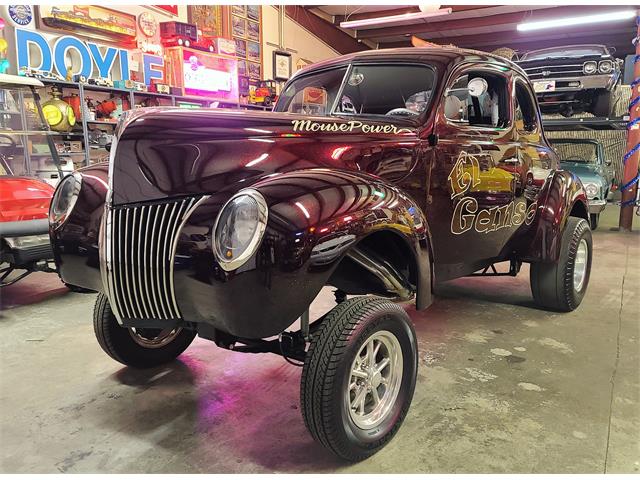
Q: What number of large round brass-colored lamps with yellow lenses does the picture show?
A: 1